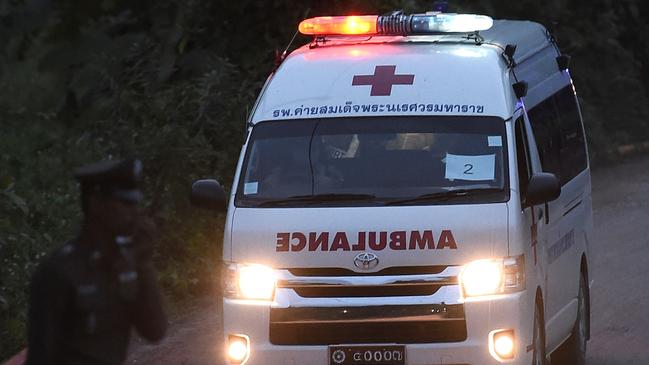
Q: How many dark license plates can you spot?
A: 1